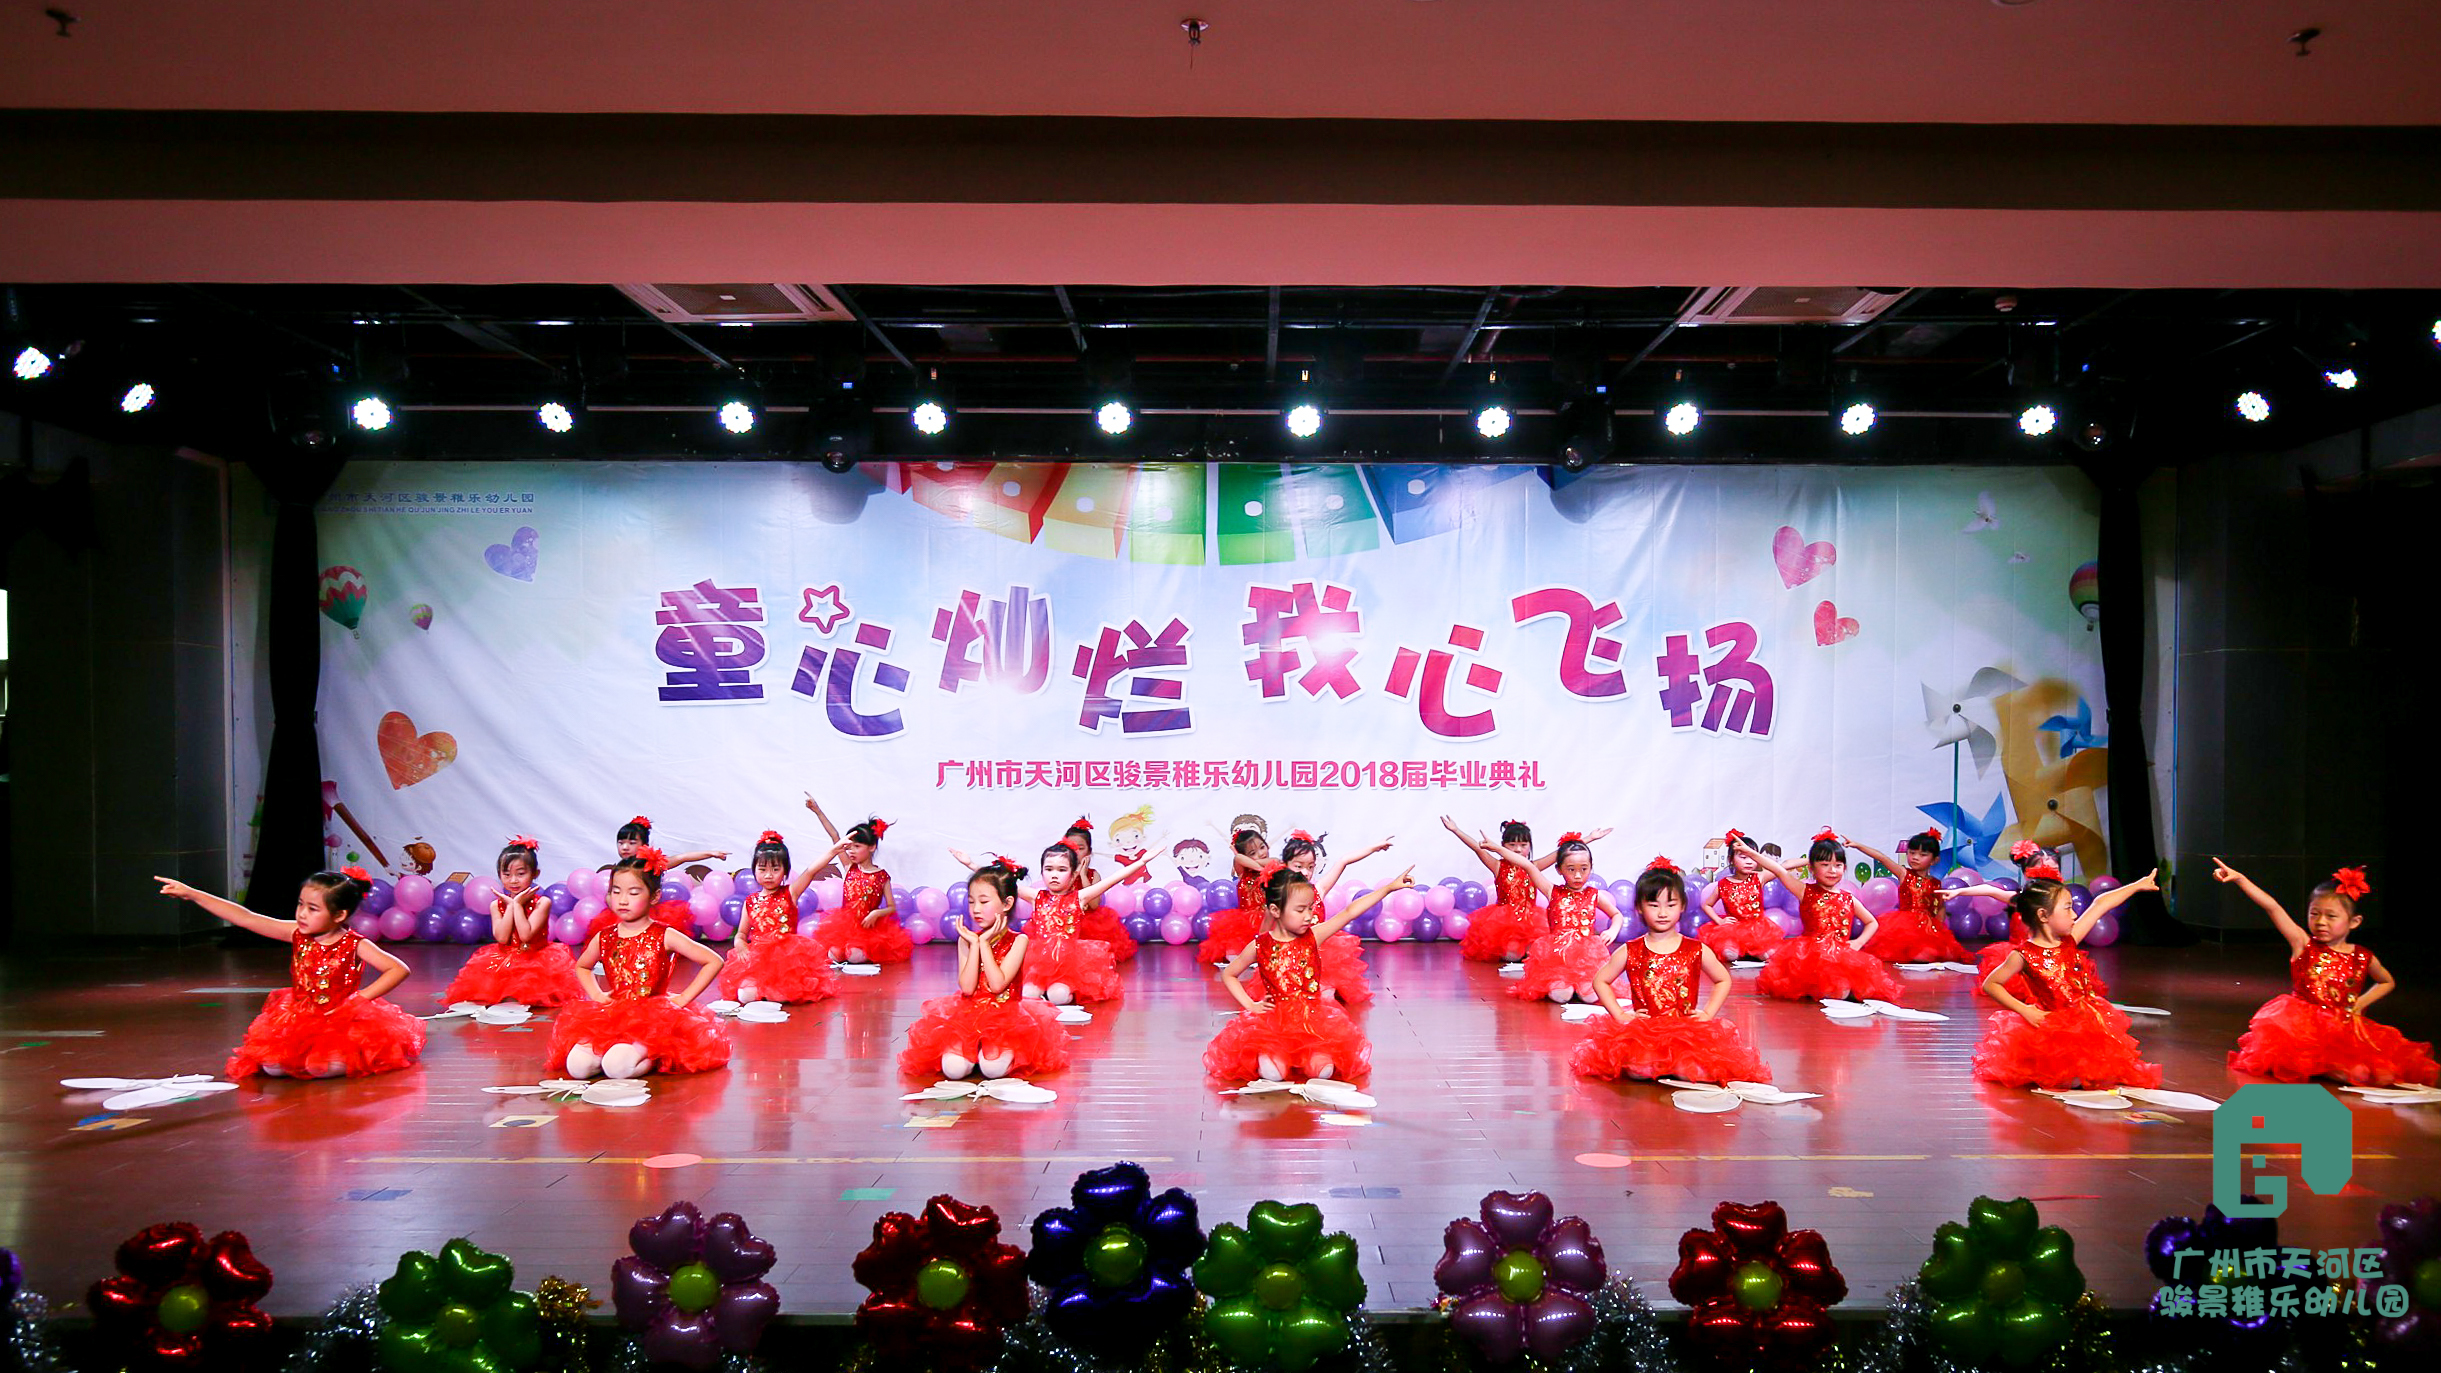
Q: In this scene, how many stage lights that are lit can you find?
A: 15